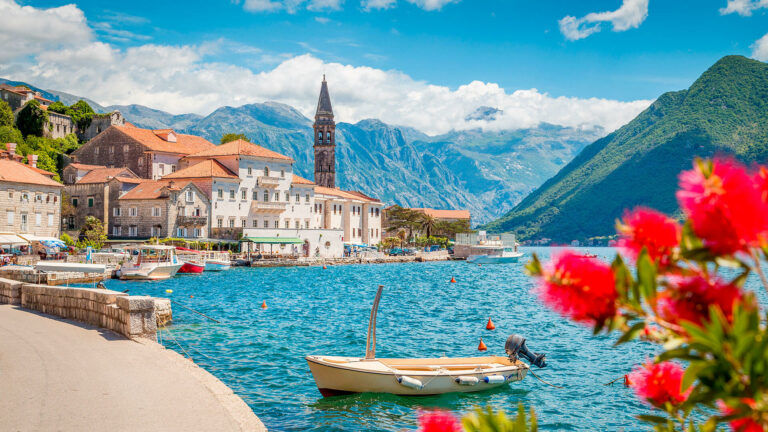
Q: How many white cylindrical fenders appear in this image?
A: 3